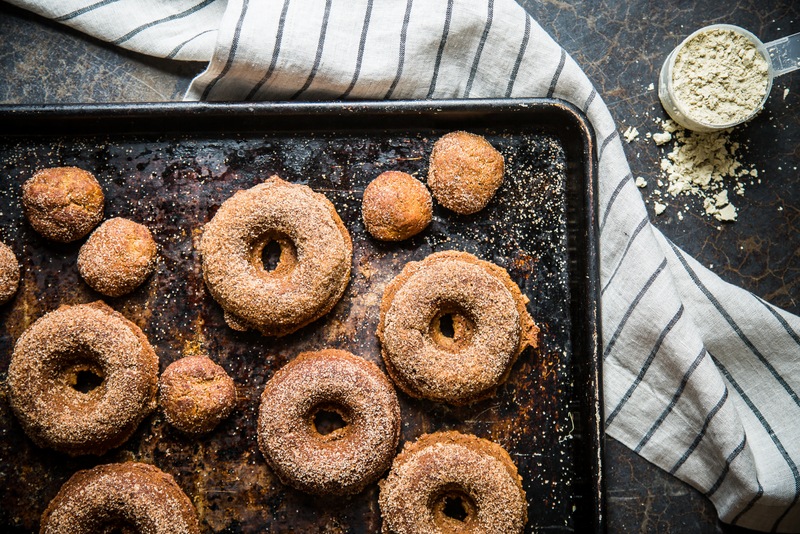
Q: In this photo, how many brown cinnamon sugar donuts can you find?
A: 6